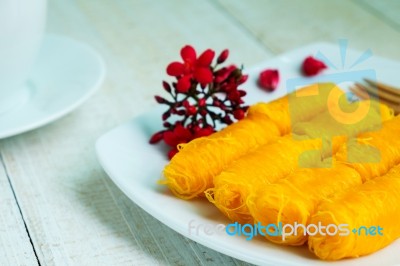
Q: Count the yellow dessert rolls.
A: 7